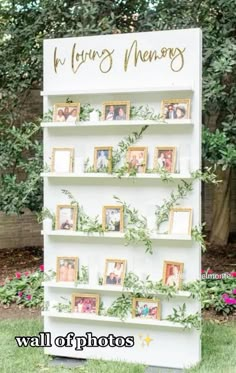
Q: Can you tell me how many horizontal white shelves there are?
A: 6